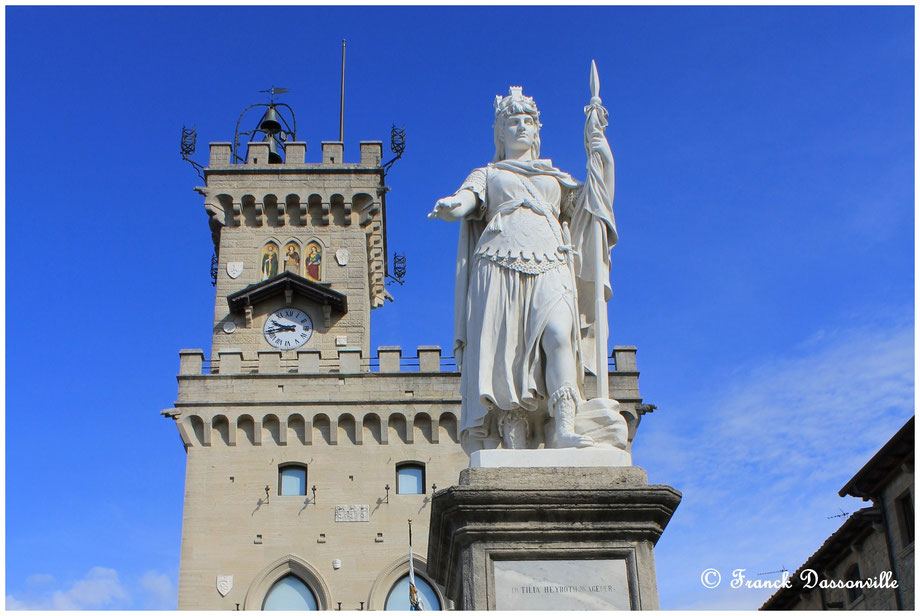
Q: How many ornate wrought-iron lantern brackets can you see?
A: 4